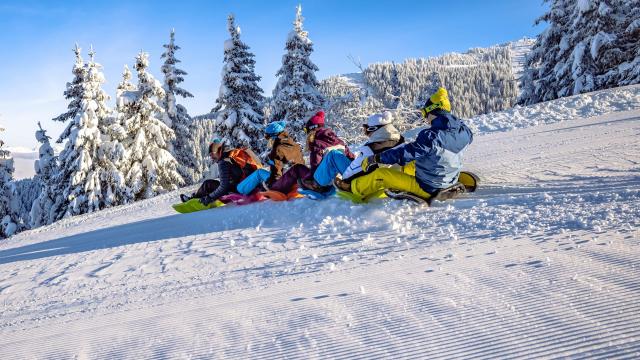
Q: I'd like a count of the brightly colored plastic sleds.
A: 5